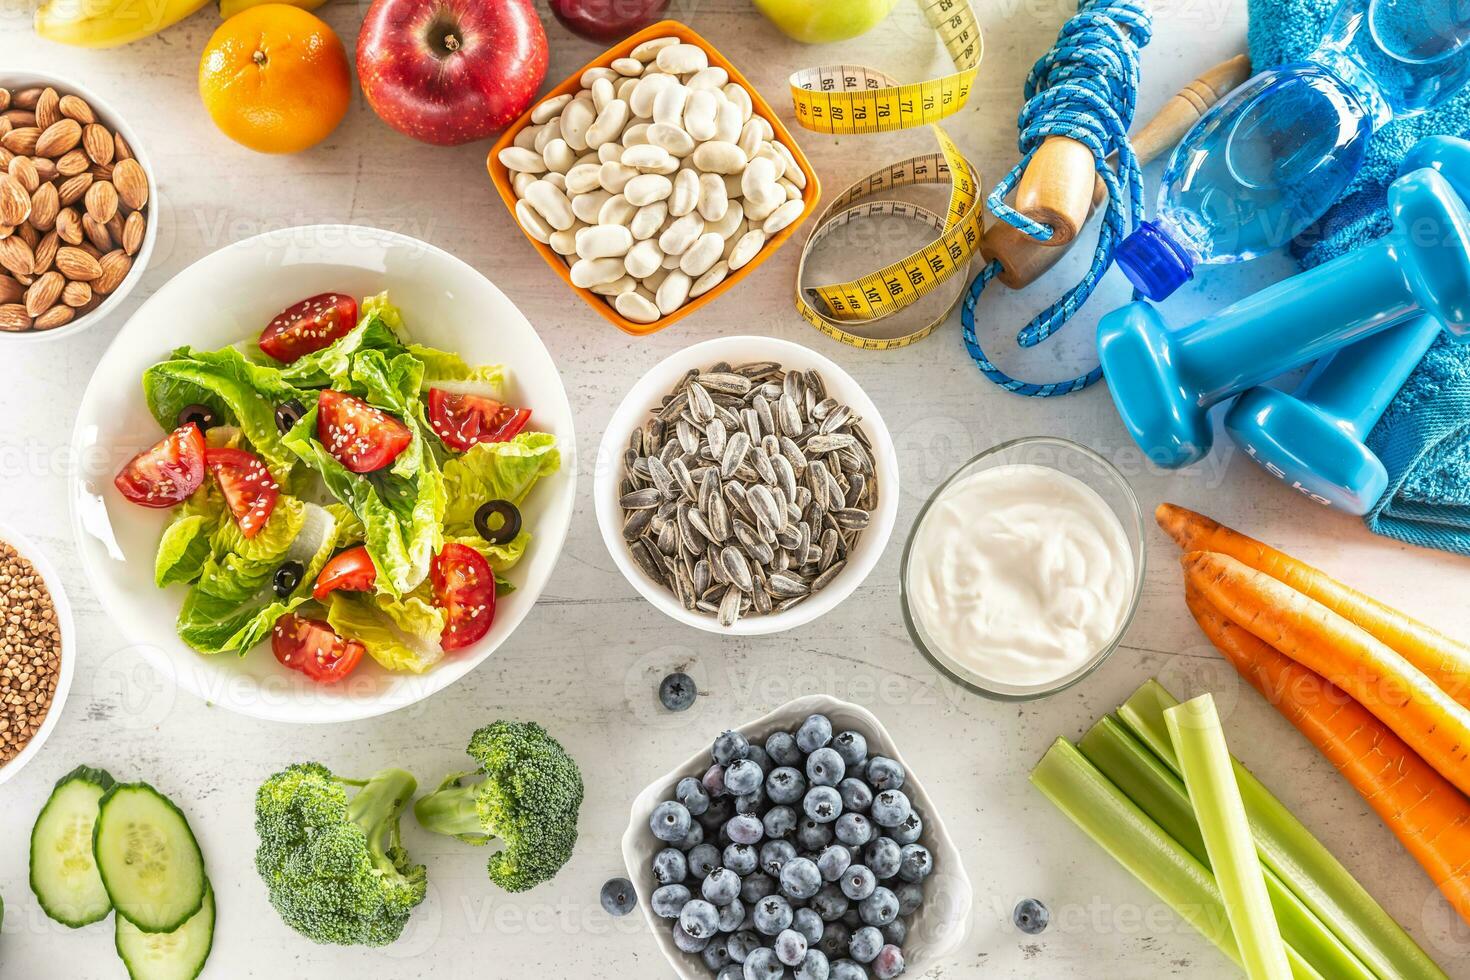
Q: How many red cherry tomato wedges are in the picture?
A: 8